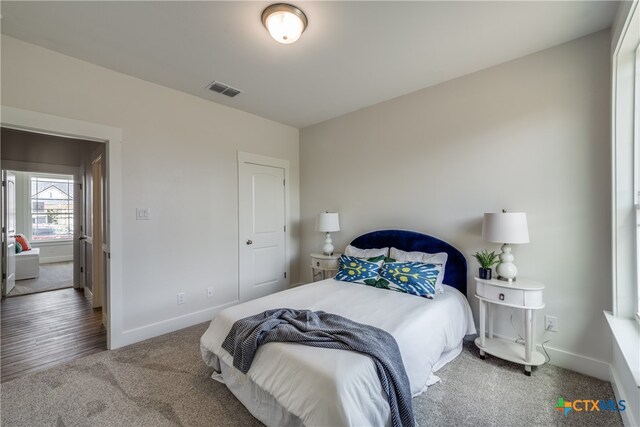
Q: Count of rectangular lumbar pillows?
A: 2